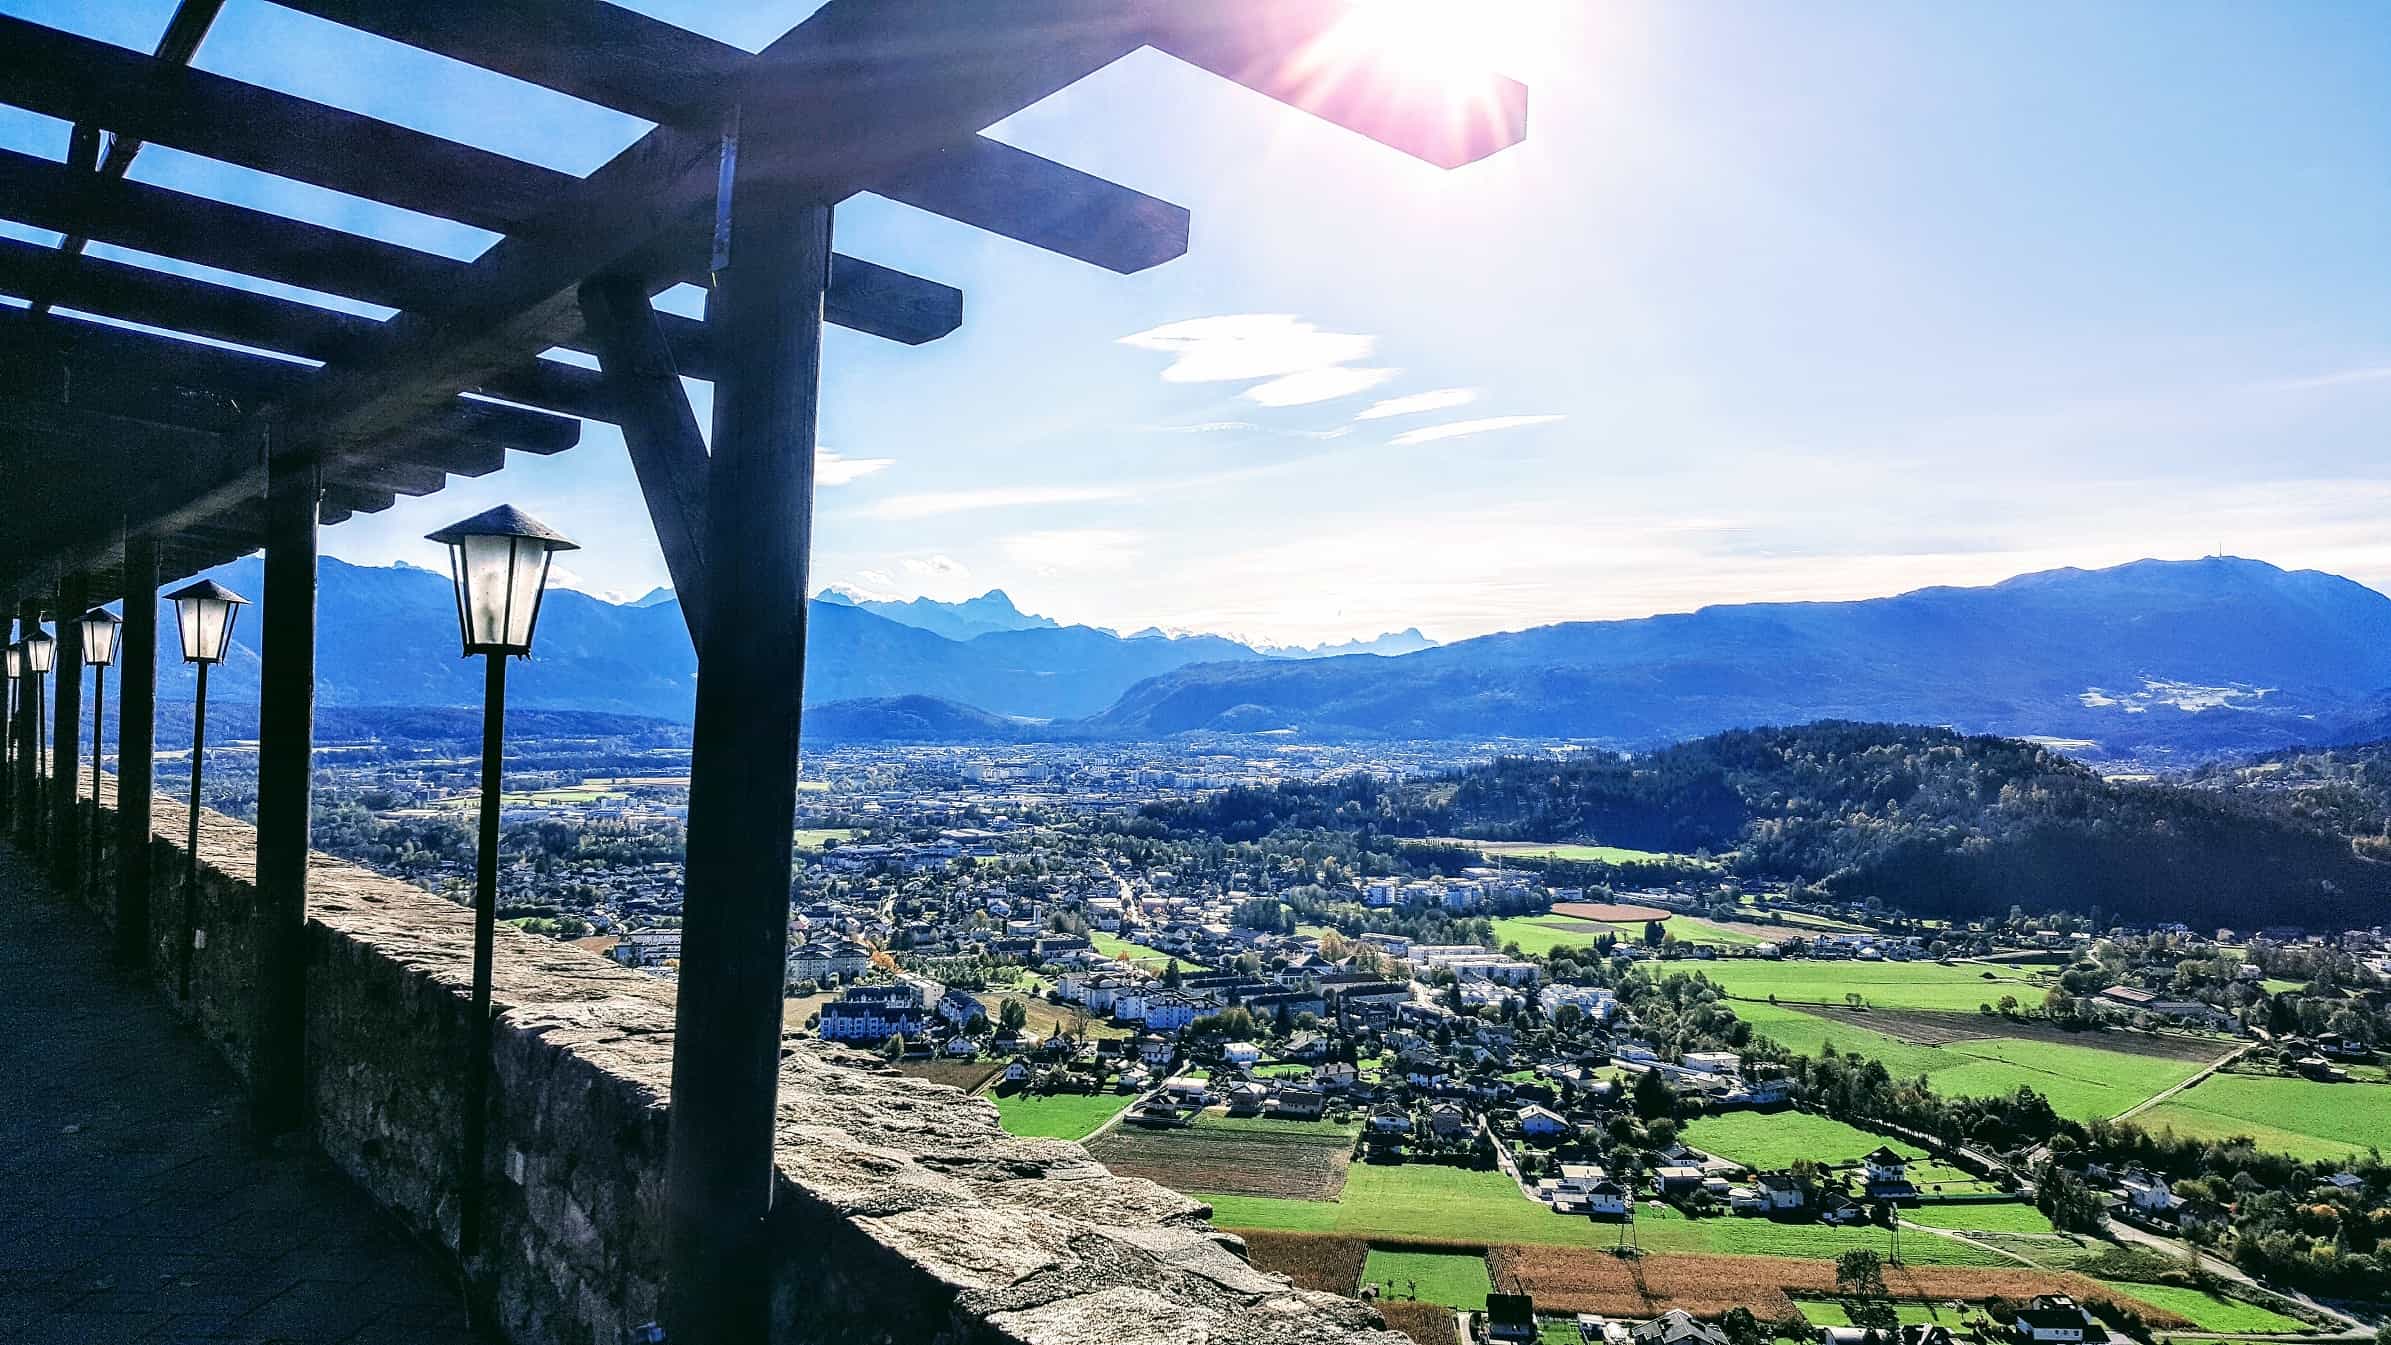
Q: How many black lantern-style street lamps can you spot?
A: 5